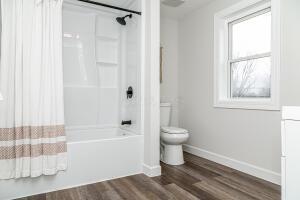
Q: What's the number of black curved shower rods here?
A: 1